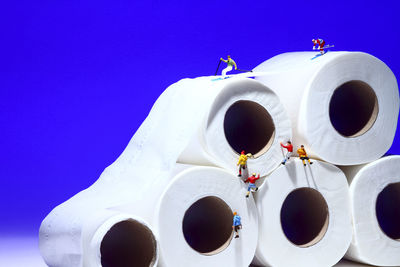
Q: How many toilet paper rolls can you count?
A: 6